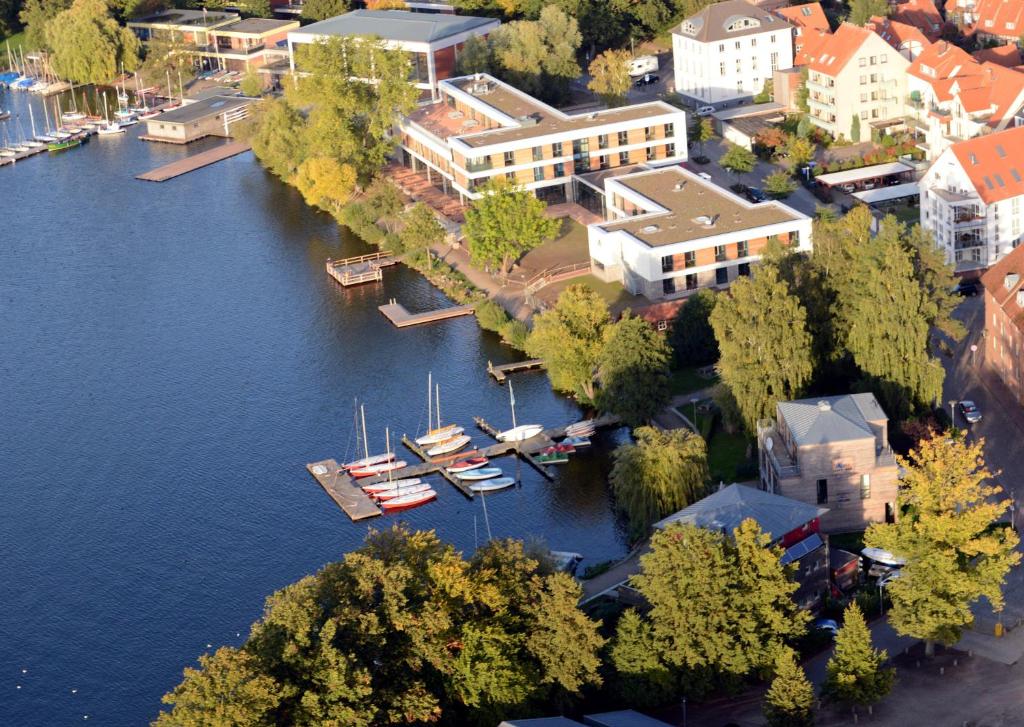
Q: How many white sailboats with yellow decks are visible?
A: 2